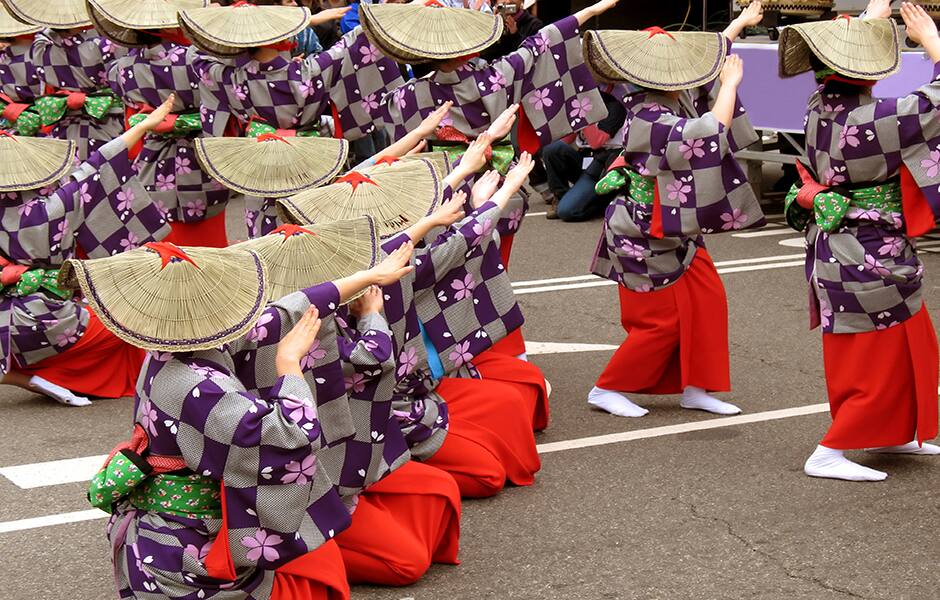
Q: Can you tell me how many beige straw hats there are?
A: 13